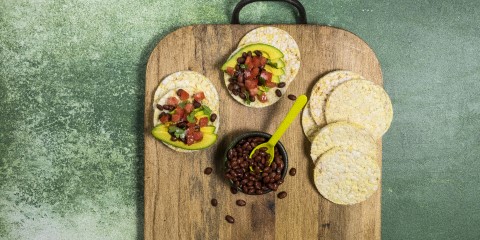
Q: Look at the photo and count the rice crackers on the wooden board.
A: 9